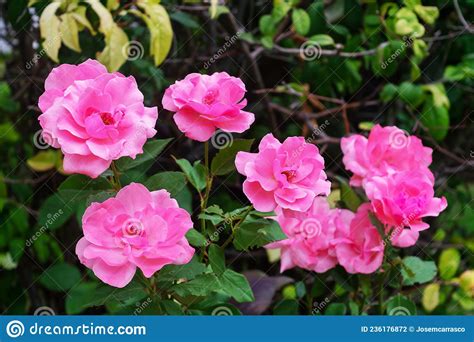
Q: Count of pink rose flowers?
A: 8